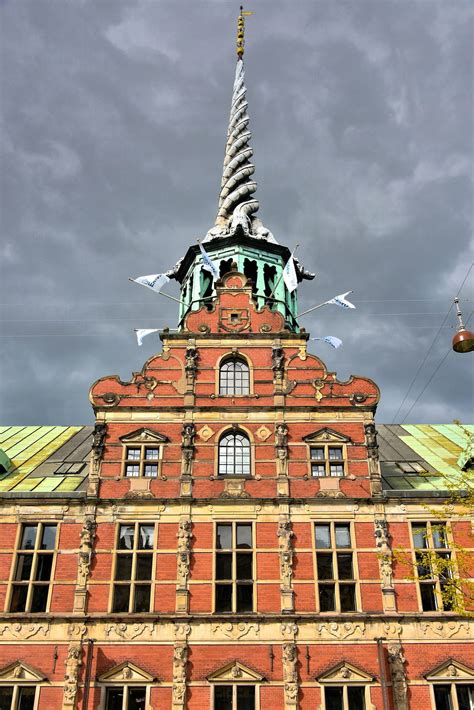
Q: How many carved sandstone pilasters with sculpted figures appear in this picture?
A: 14